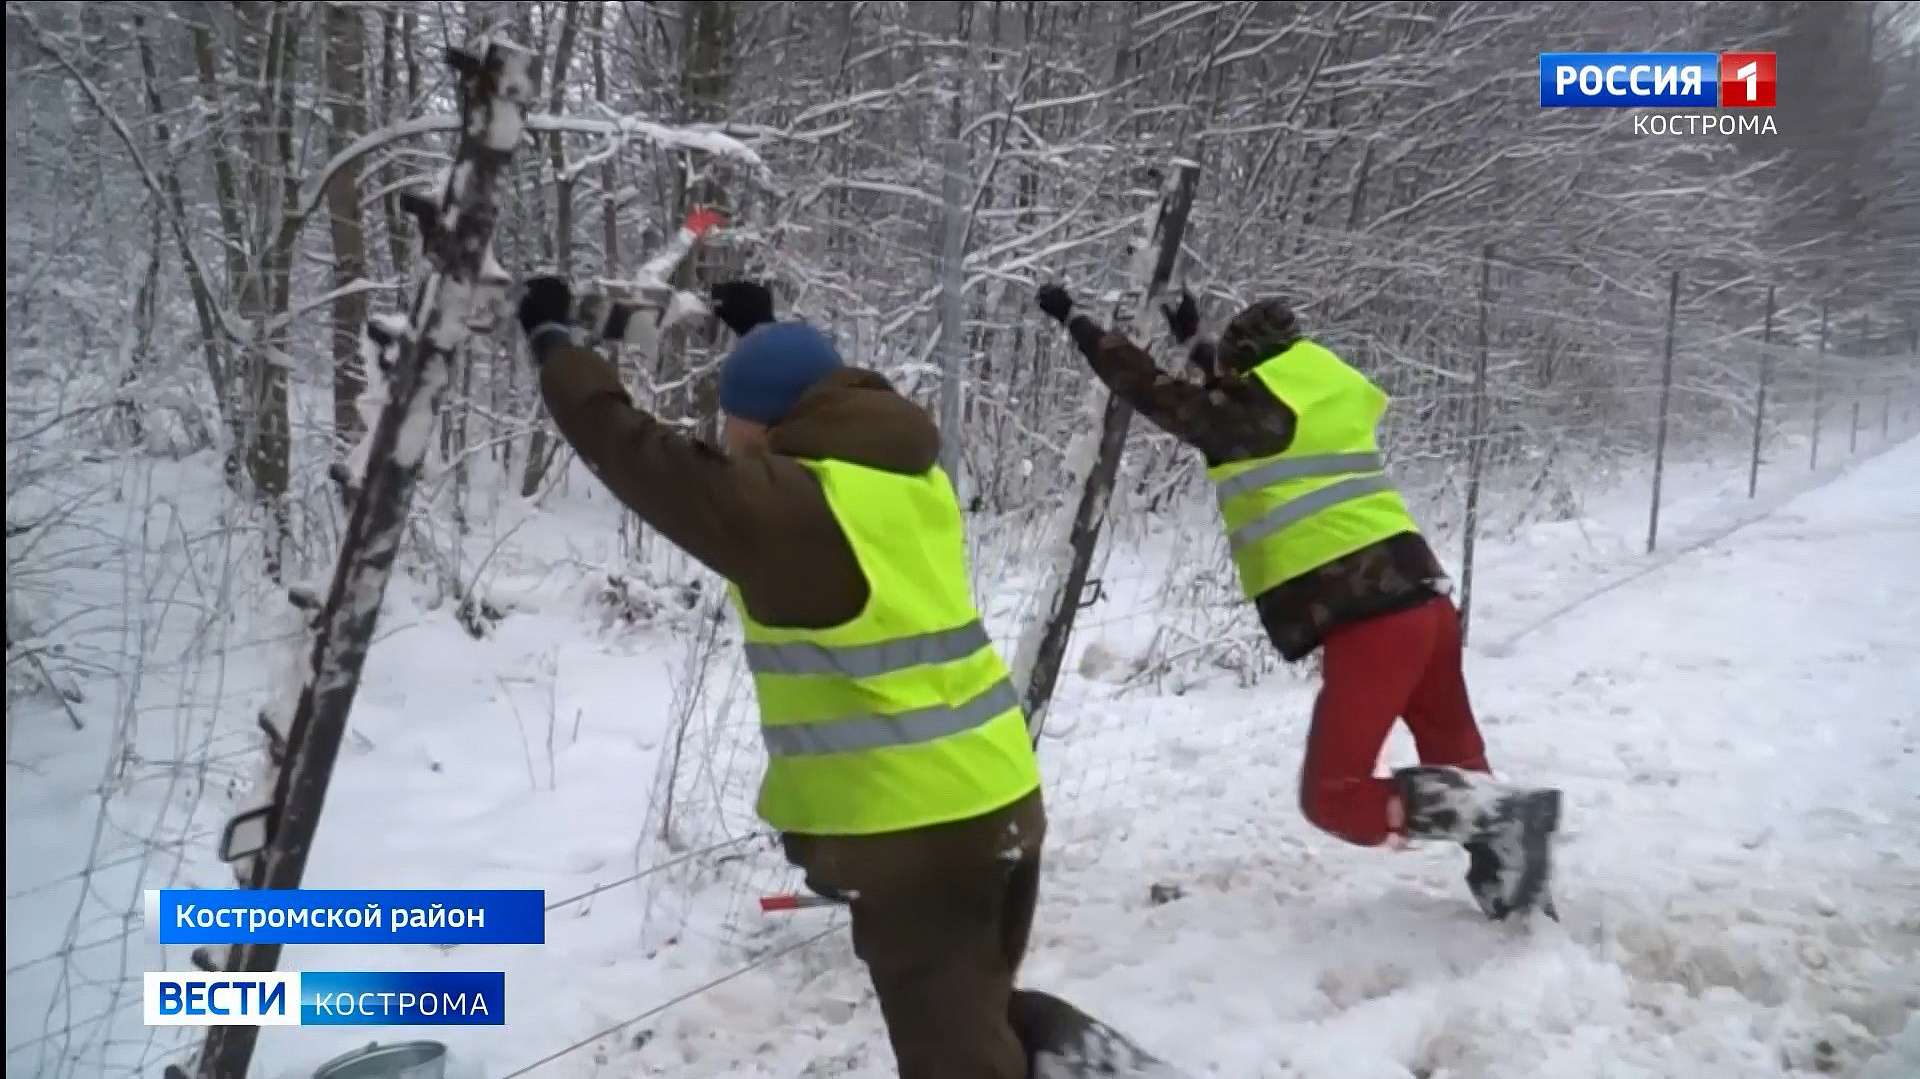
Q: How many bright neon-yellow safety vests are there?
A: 2